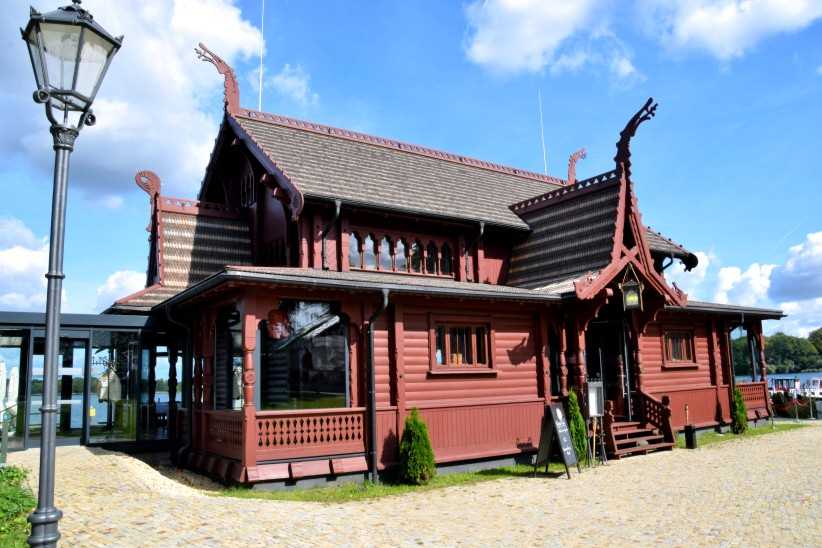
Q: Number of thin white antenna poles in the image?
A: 2